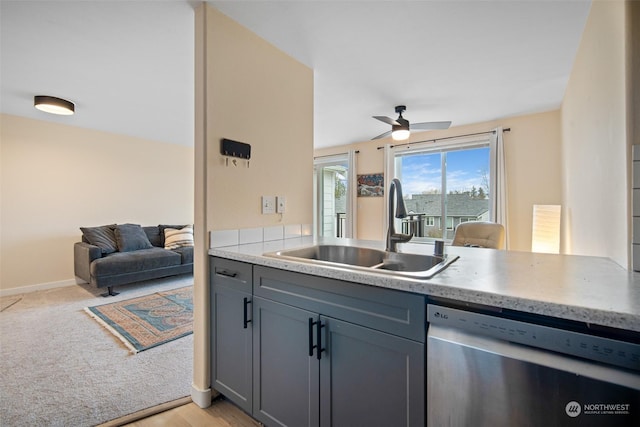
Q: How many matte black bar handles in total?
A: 4